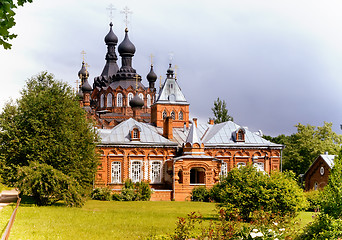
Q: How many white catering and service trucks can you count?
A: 0